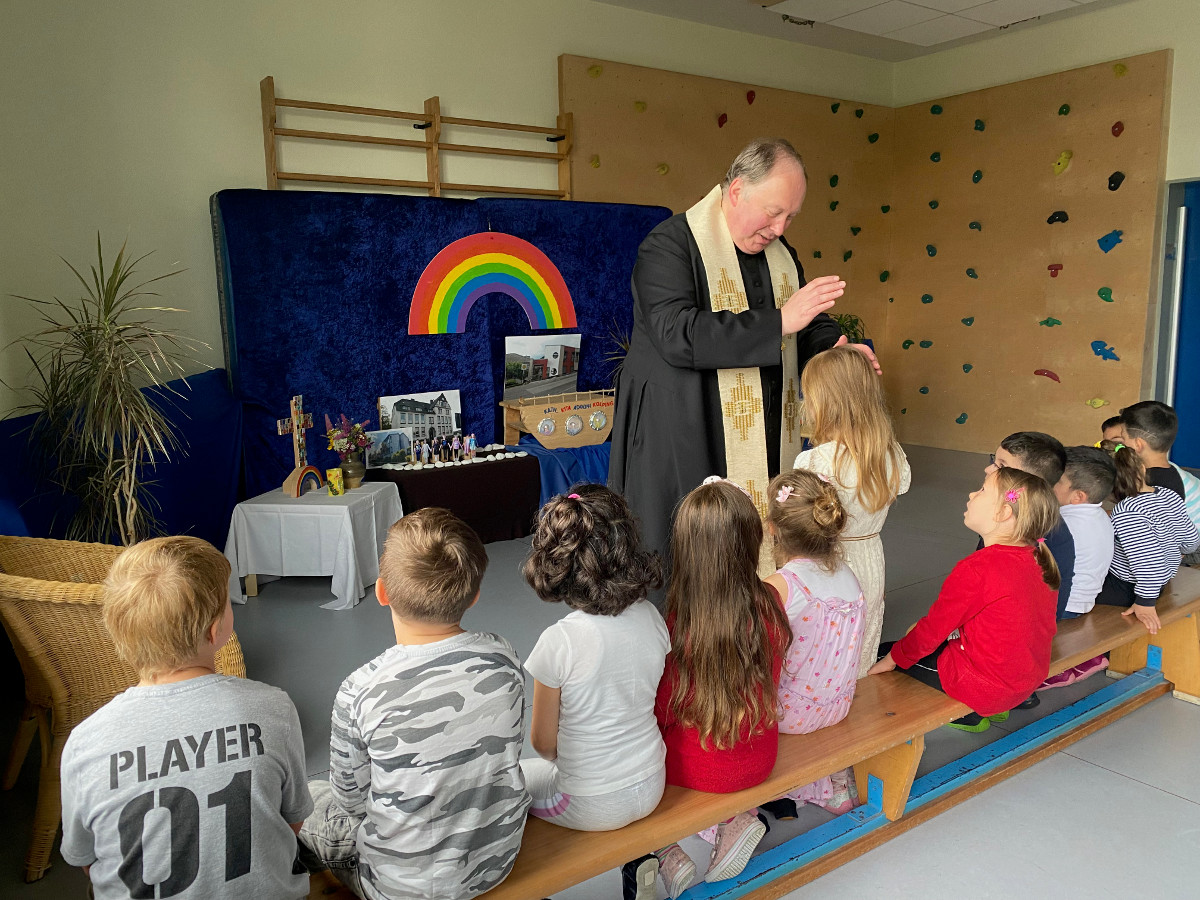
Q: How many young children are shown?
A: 12